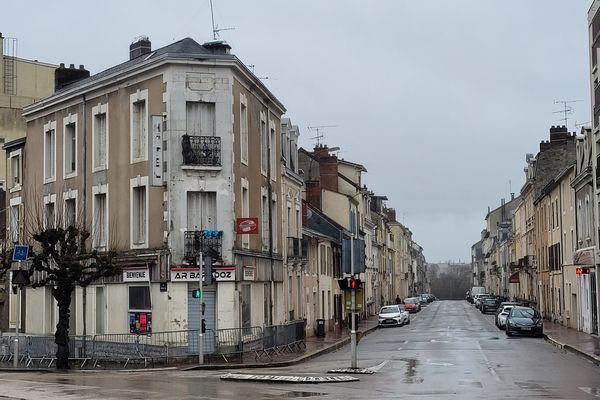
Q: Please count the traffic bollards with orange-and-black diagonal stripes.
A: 0